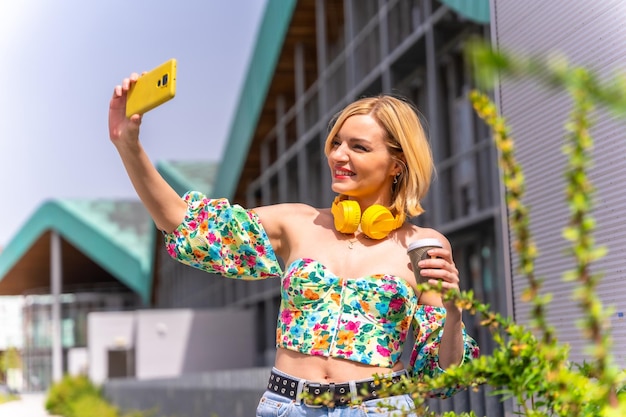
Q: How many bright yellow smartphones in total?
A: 1